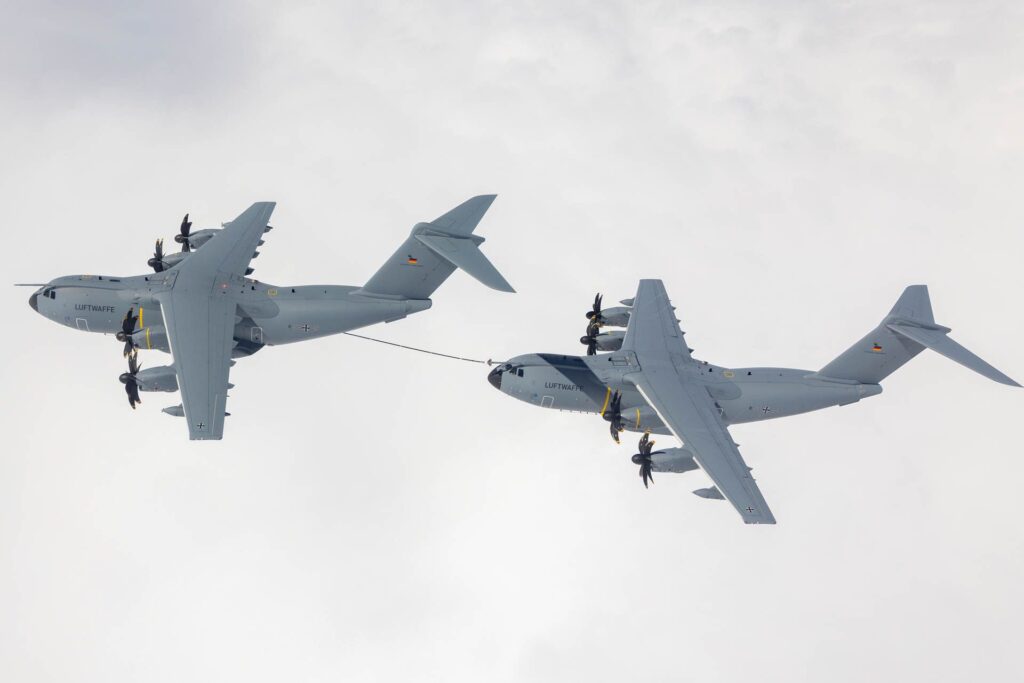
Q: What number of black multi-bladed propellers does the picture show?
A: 8